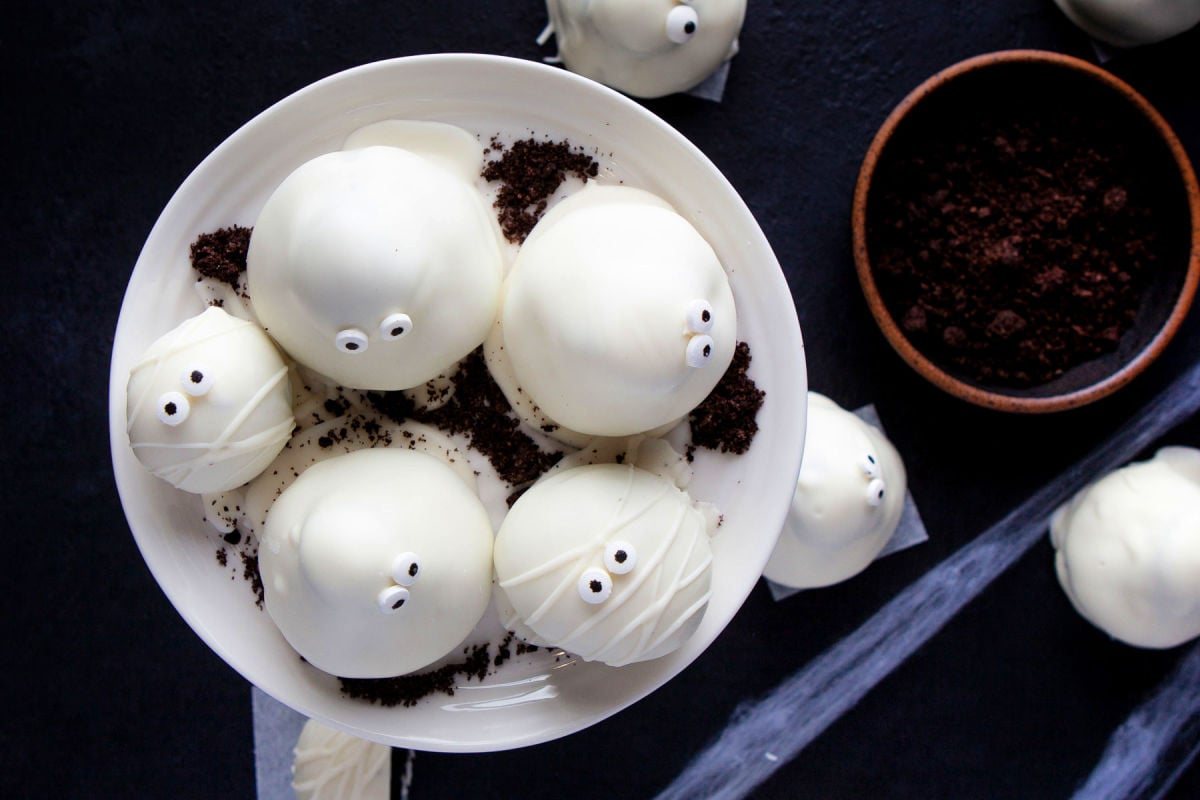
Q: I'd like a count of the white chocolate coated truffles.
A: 10